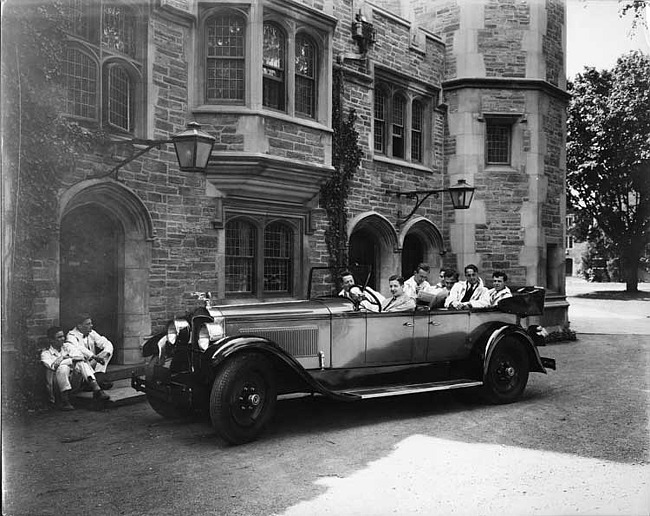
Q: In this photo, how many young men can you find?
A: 9